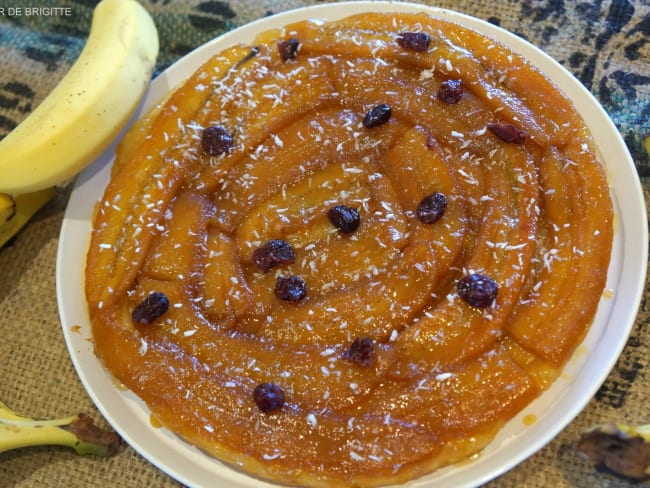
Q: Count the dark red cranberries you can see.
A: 14